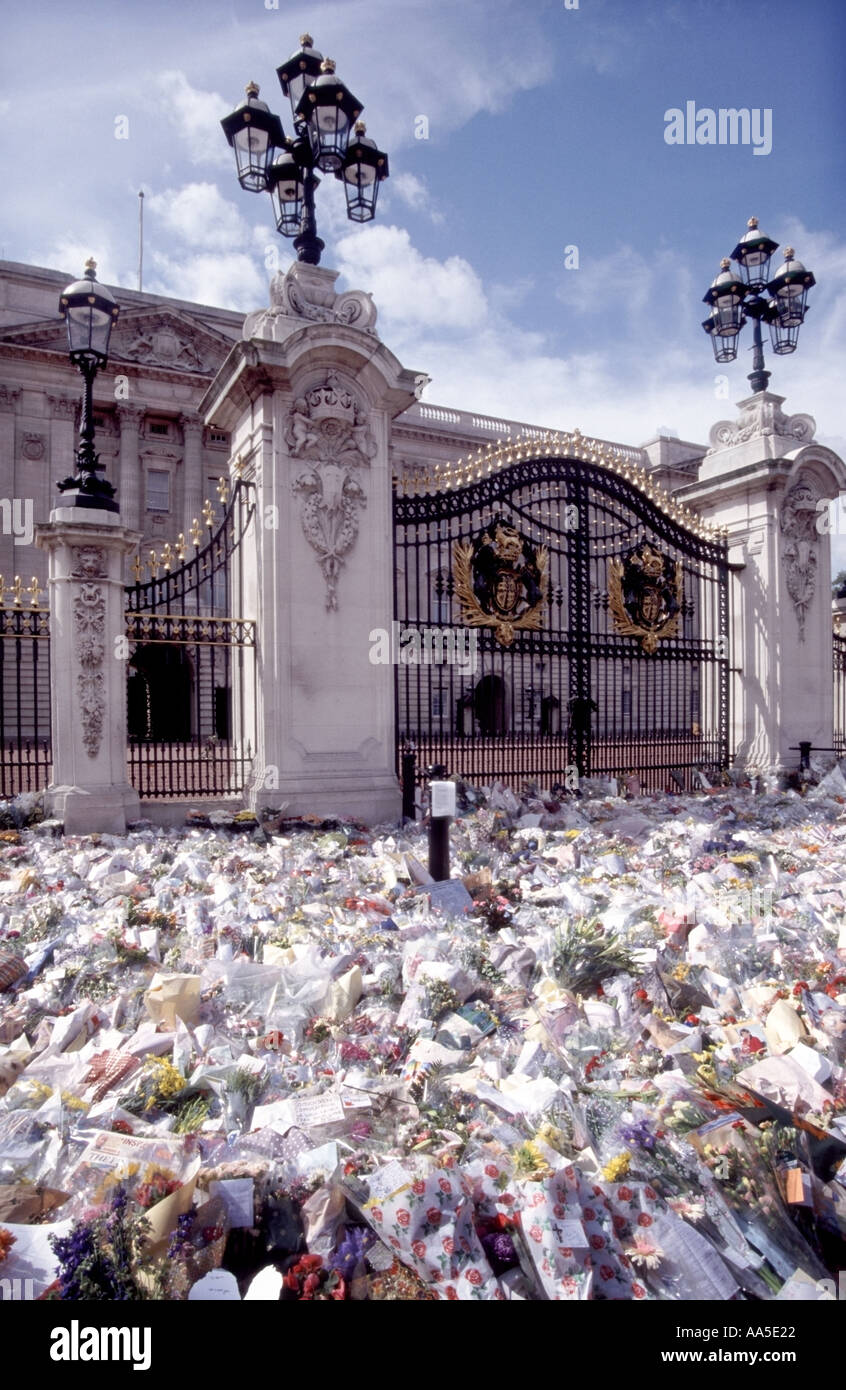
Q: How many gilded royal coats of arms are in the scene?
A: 2